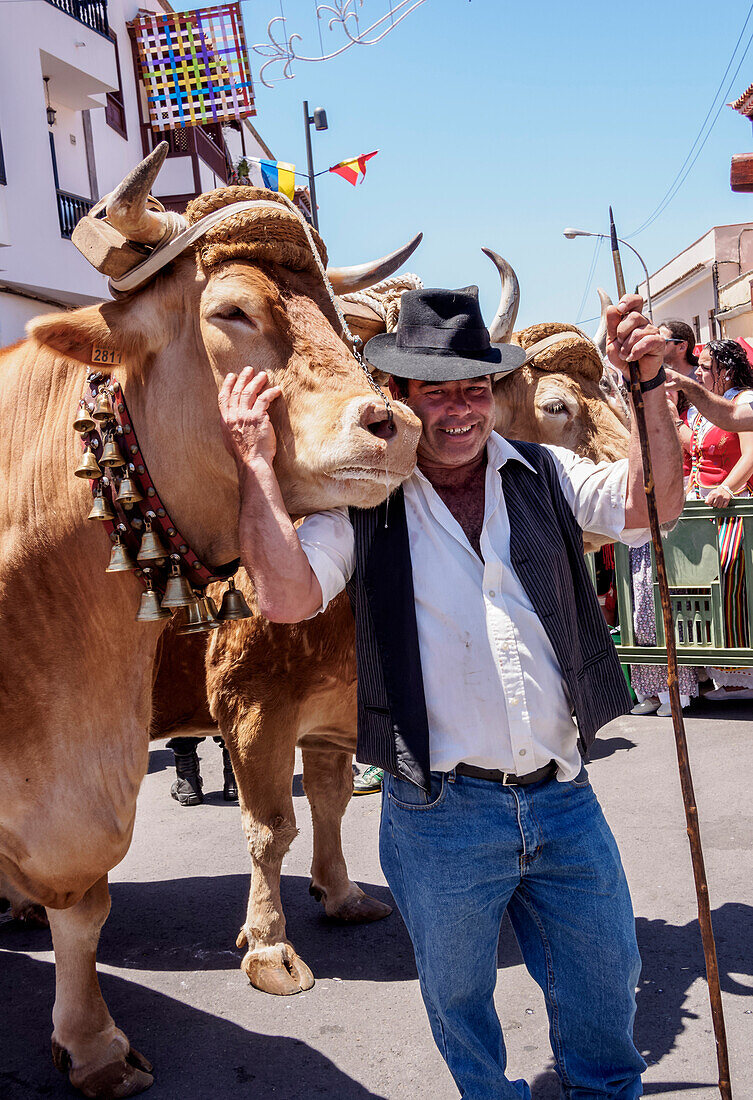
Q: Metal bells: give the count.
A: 12